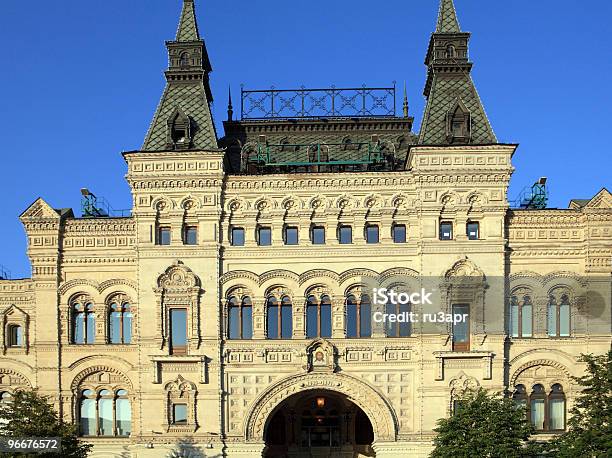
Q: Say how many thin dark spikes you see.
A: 2